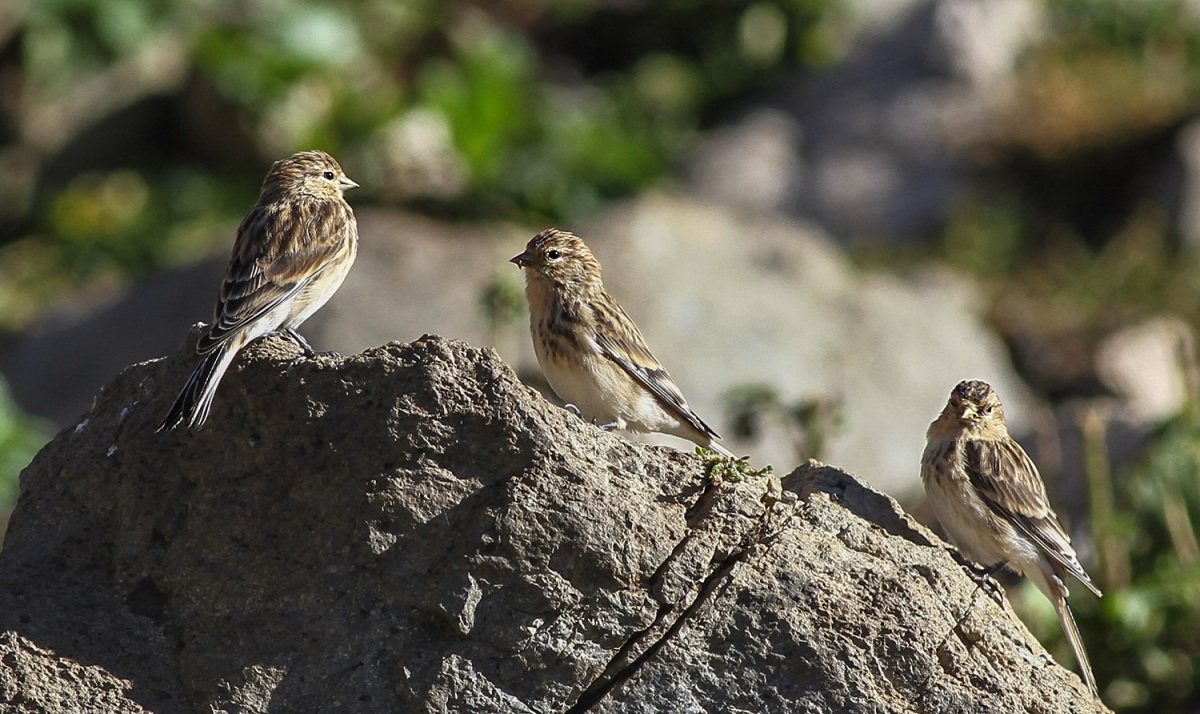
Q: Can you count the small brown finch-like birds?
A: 3